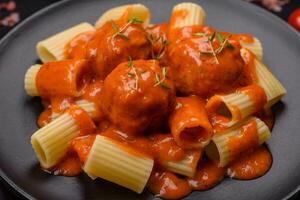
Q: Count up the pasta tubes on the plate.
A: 13